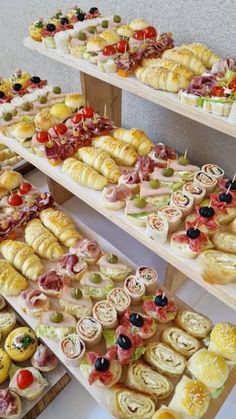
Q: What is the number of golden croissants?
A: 12